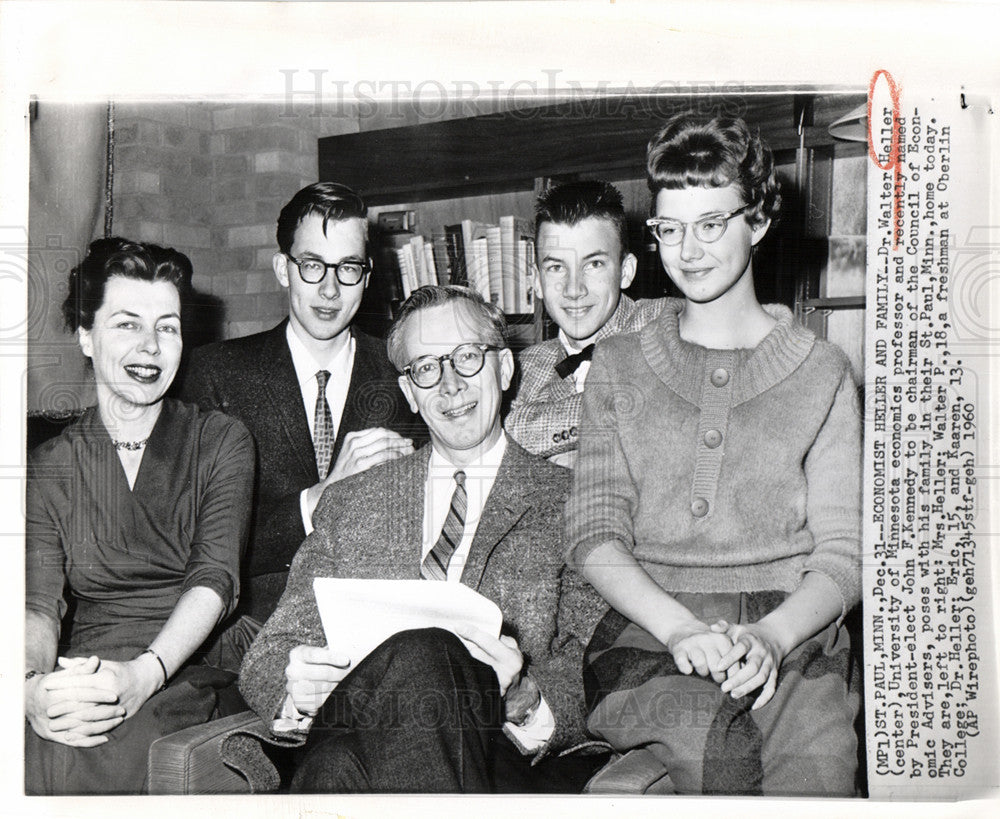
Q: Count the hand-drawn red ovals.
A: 1